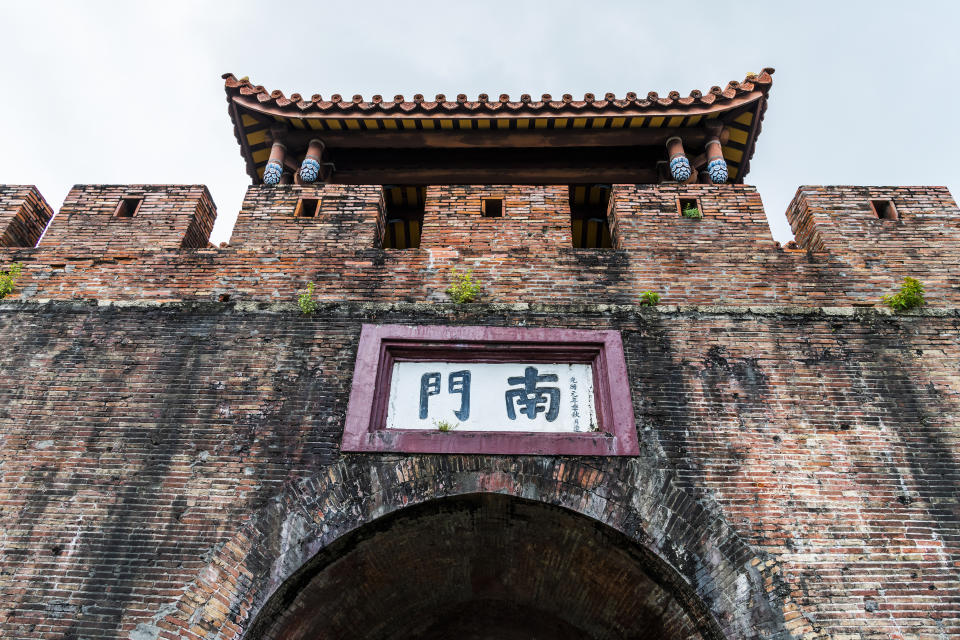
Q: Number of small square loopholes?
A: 5